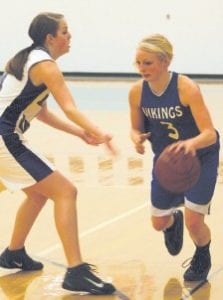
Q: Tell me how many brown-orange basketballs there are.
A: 1